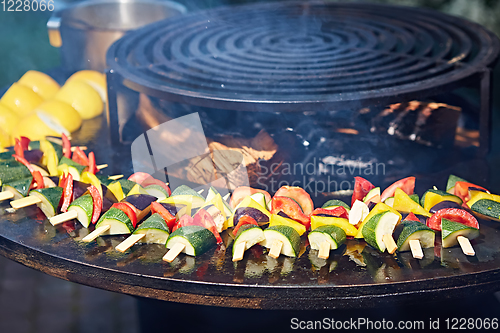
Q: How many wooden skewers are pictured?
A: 12